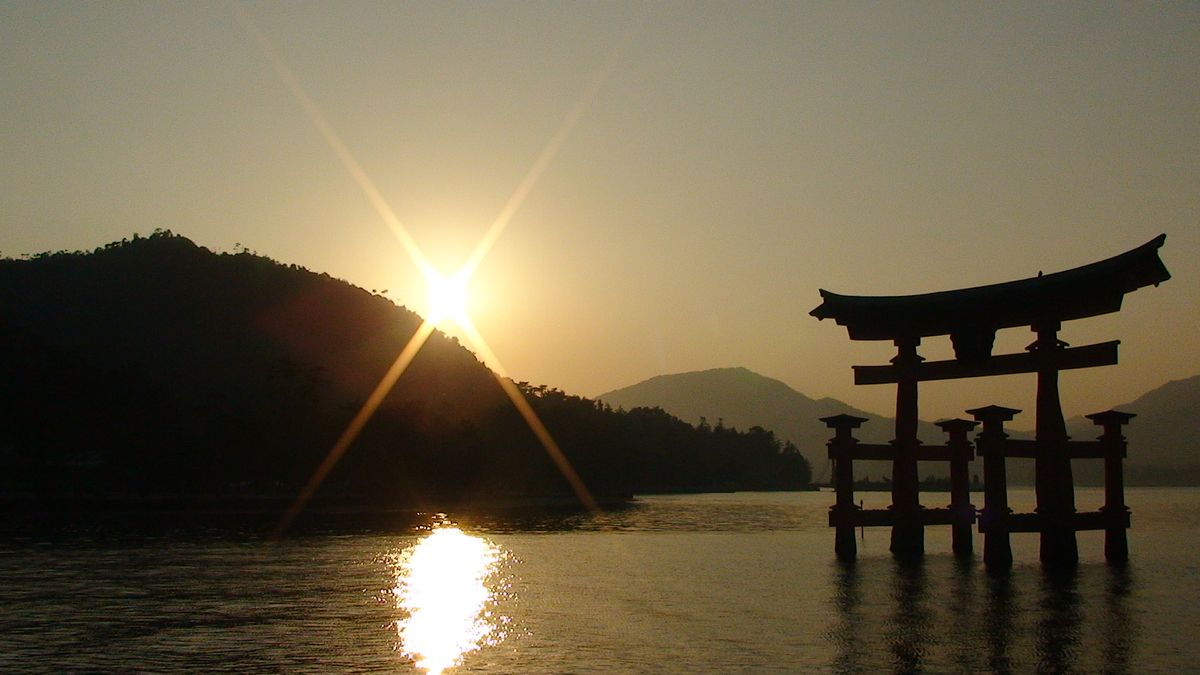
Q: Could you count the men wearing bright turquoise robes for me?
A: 0